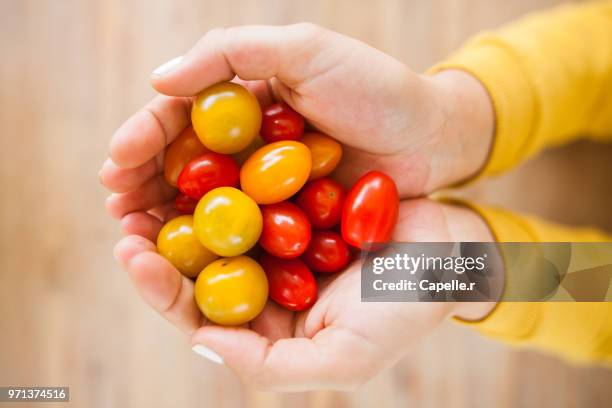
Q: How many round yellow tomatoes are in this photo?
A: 4